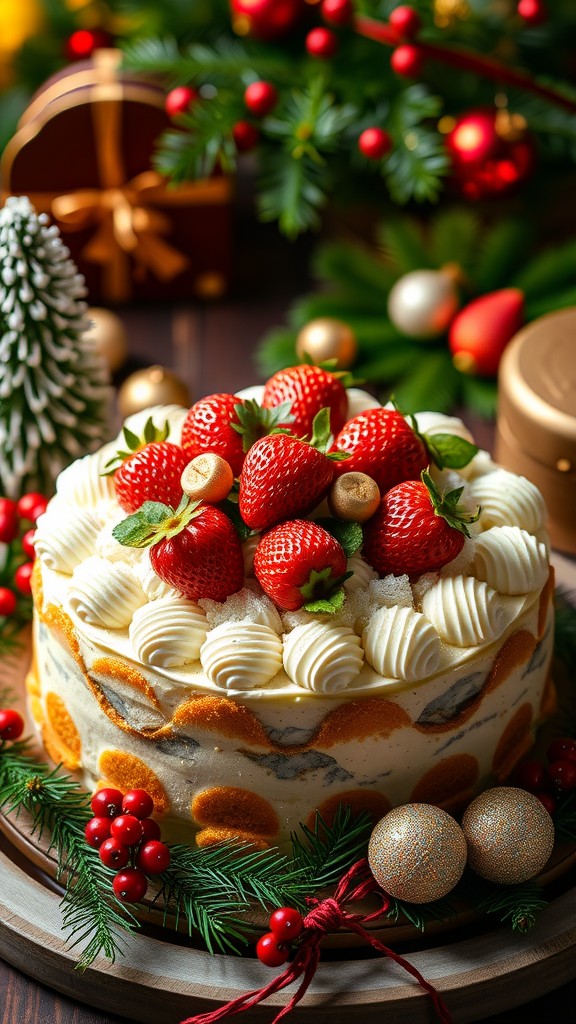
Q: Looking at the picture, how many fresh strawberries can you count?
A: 8